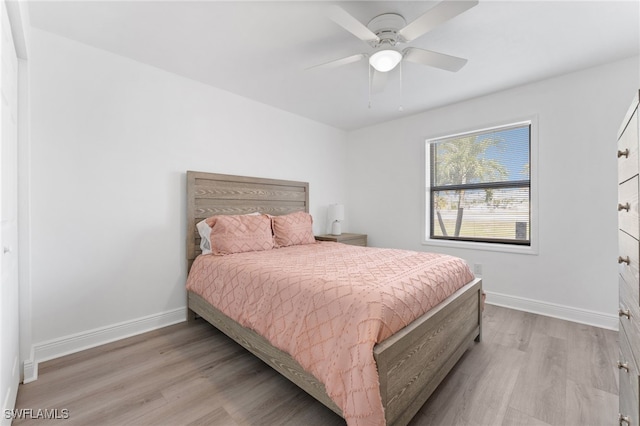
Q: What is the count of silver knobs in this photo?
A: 6